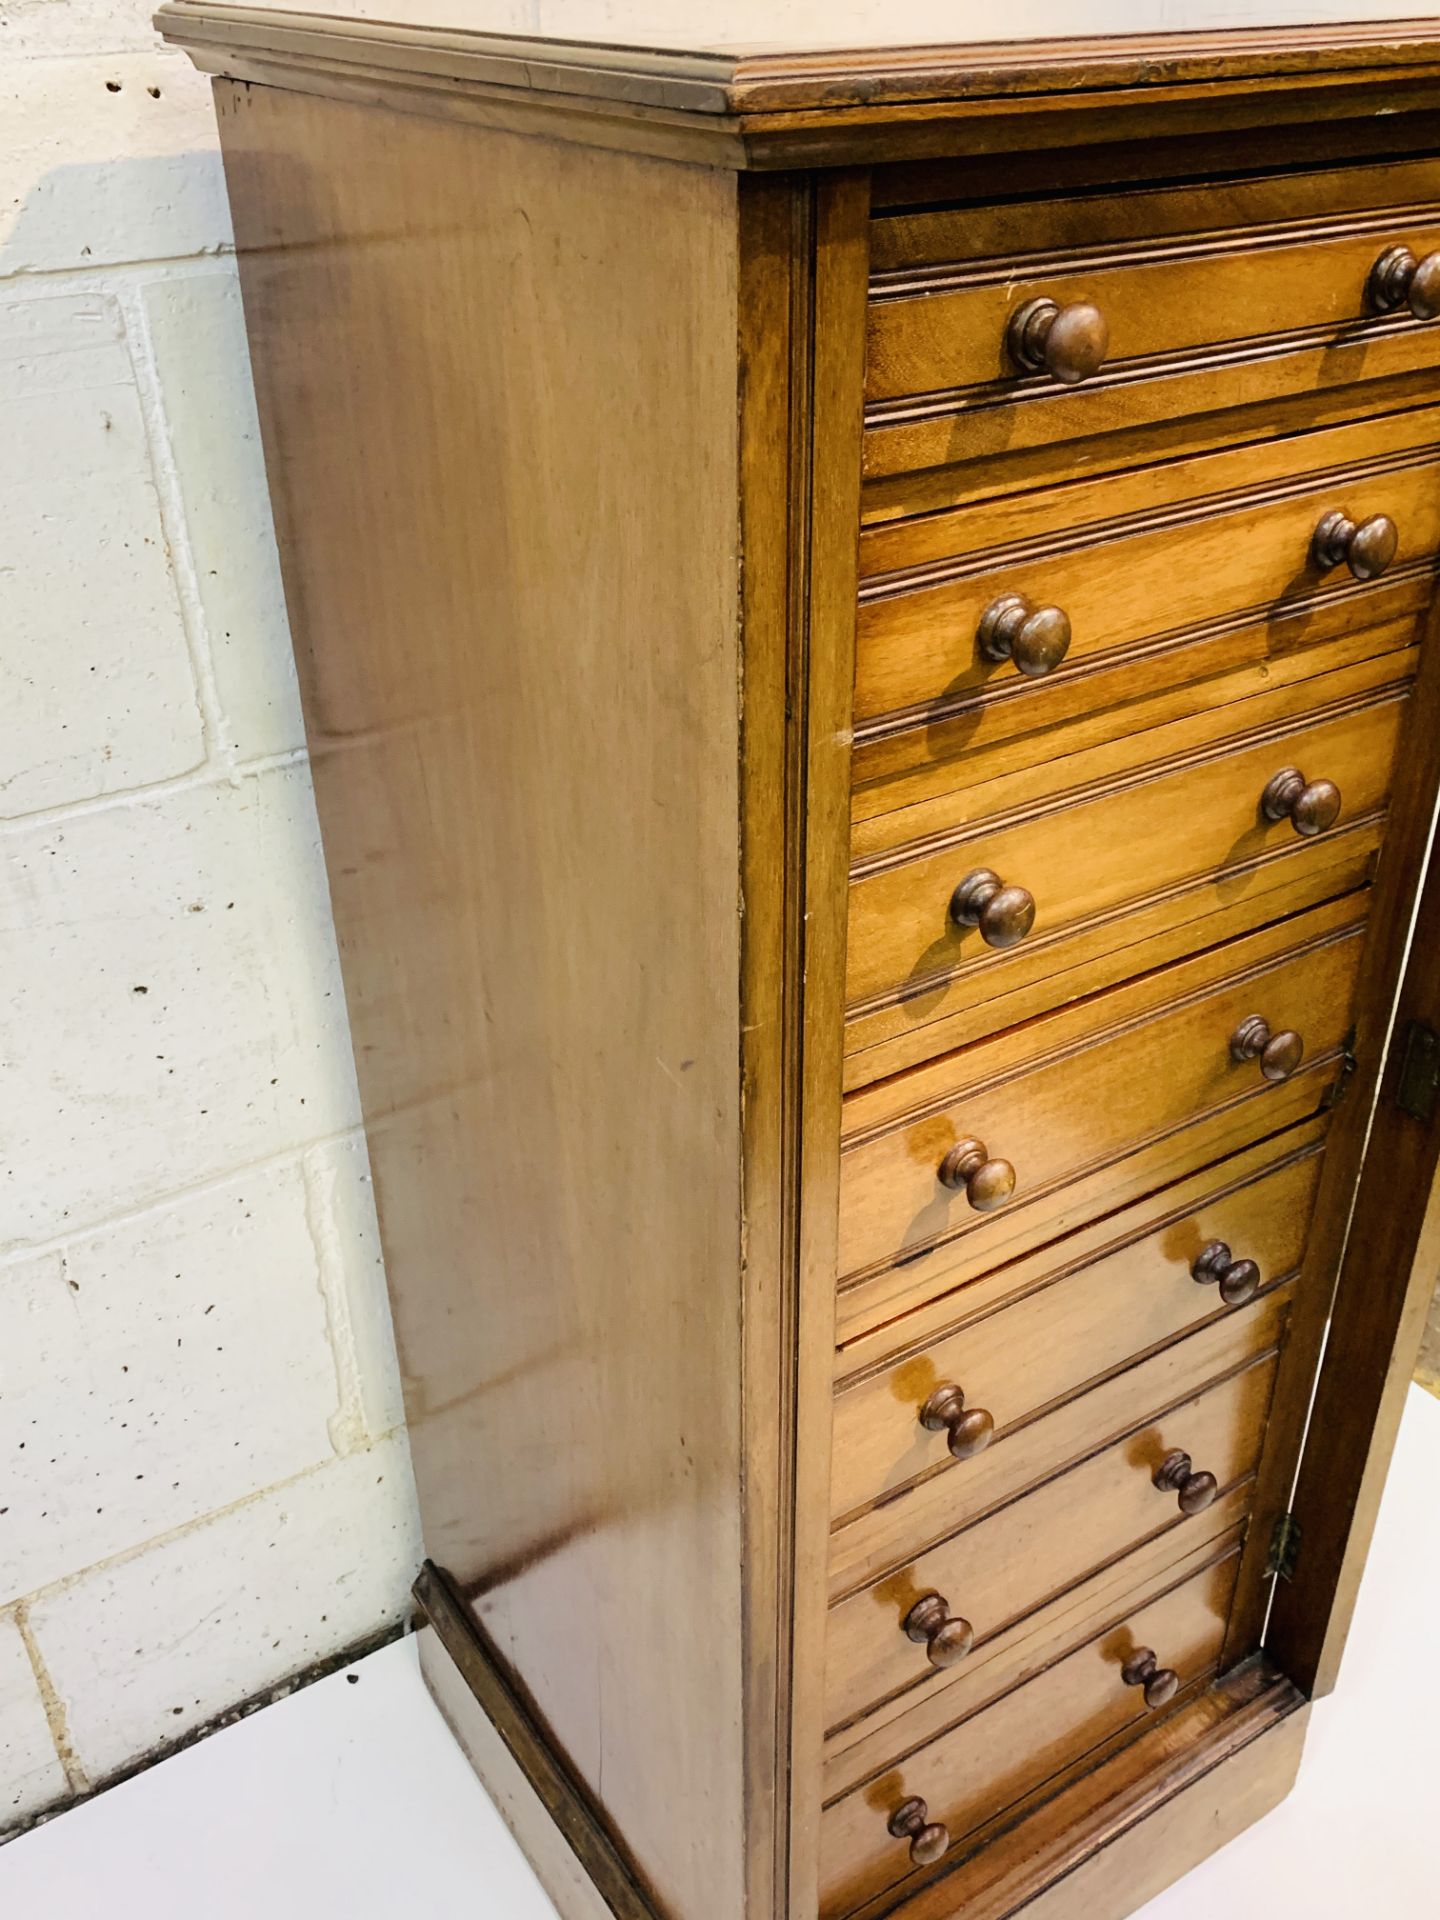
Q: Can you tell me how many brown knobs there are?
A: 14